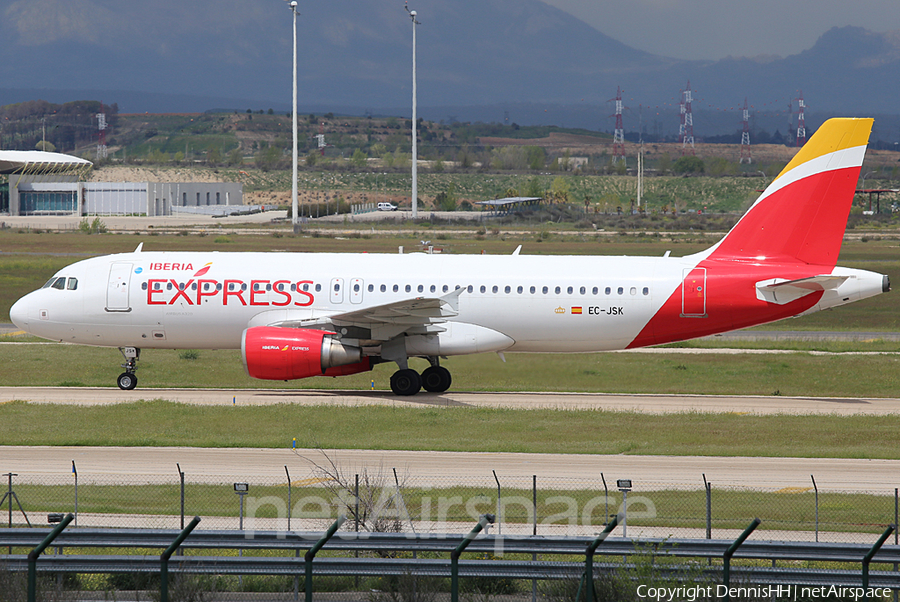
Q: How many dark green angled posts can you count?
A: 7